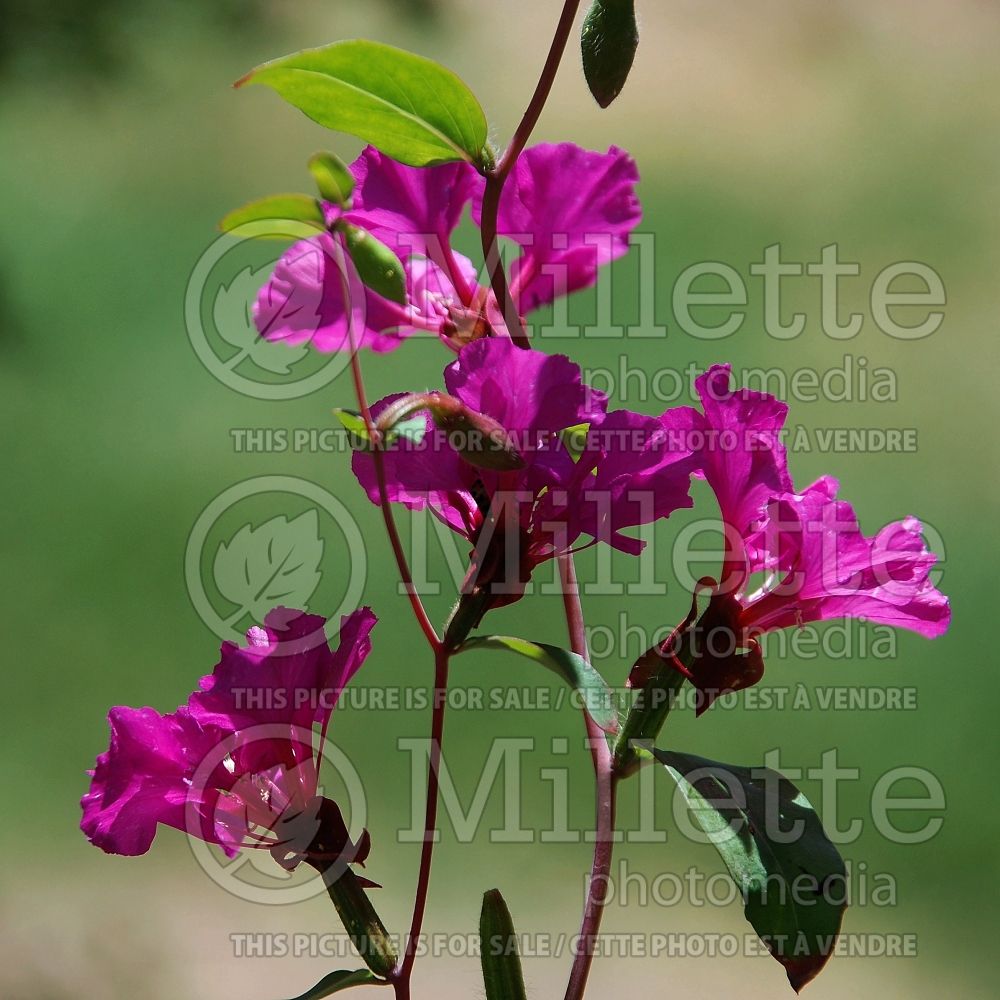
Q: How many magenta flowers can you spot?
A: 4